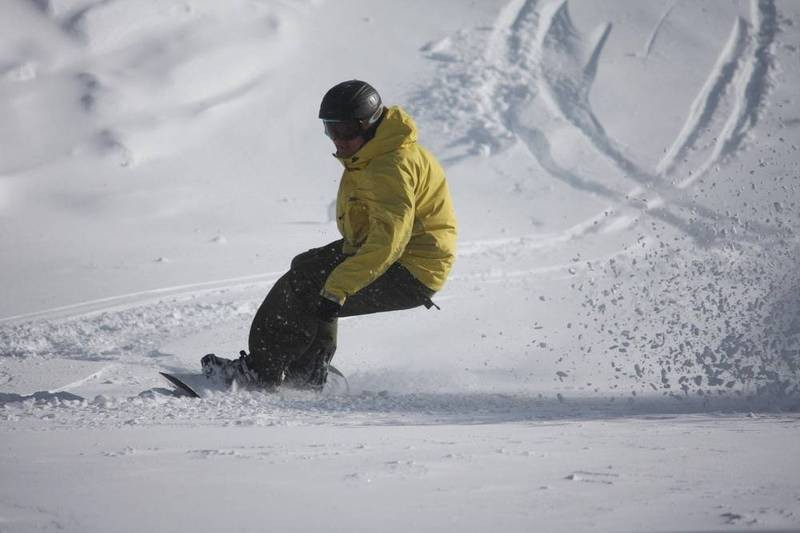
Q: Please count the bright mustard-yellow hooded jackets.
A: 1